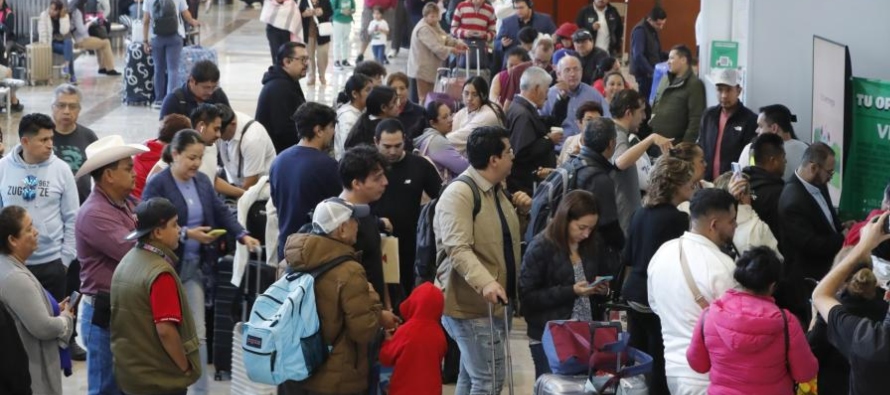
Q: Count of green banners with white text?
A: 1